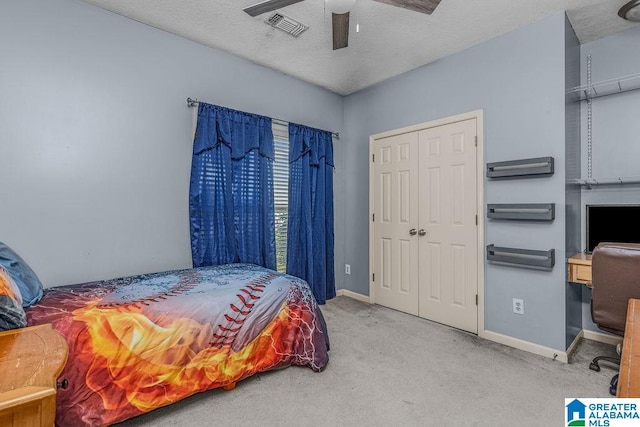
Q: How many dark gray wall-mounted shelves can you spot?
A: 3